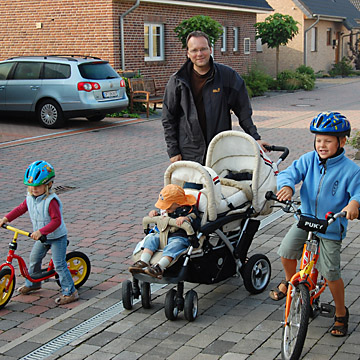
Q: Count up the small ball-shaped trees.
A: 2